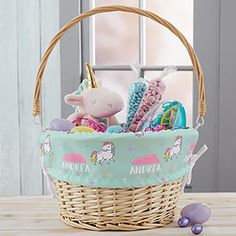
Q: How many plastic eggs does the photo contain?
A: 4